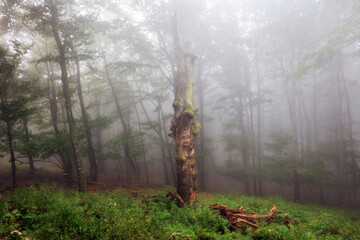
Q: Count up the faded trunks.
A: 1